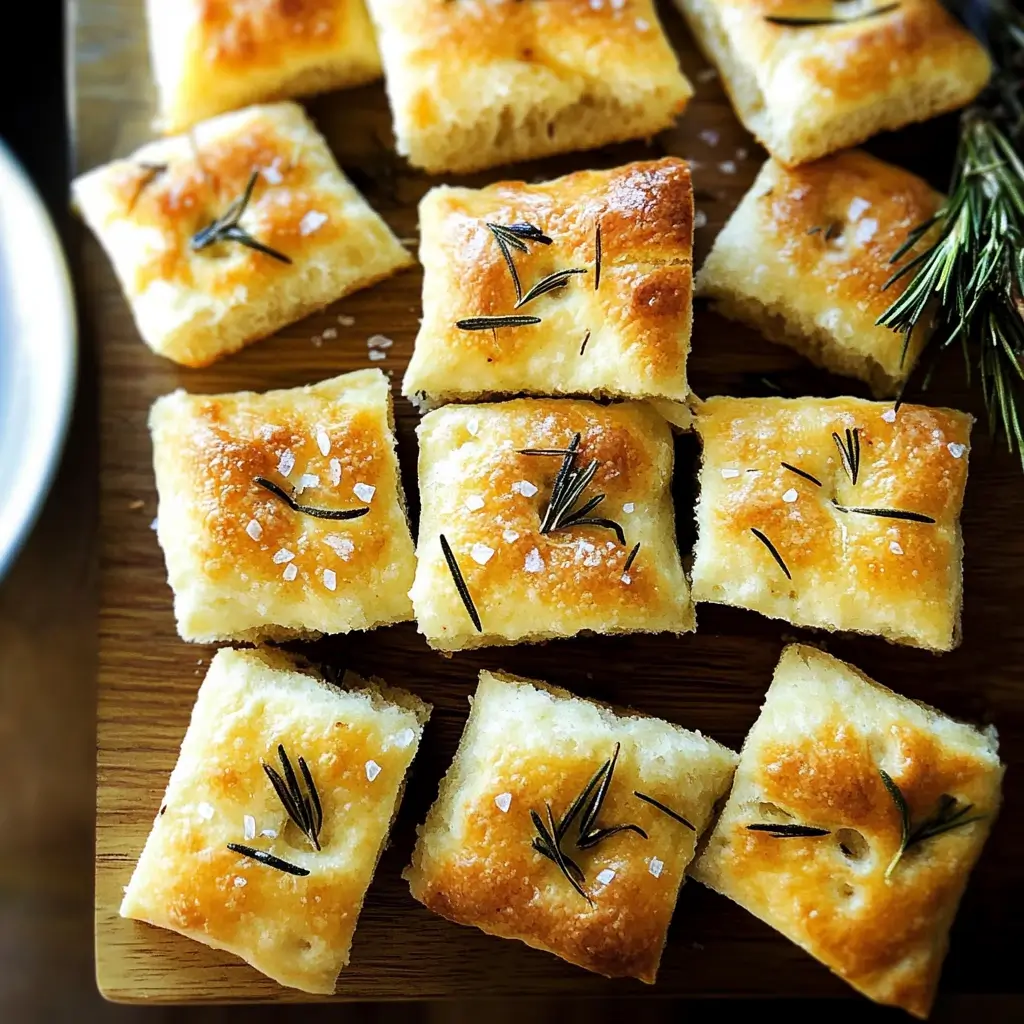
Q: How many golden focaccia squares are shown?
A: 12